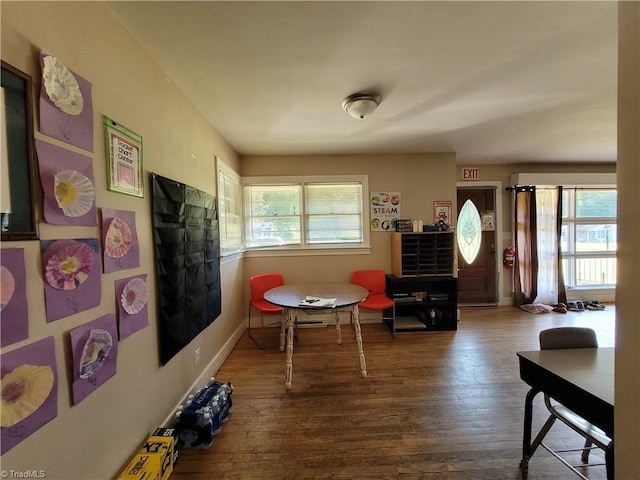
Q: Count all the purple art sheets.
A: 8